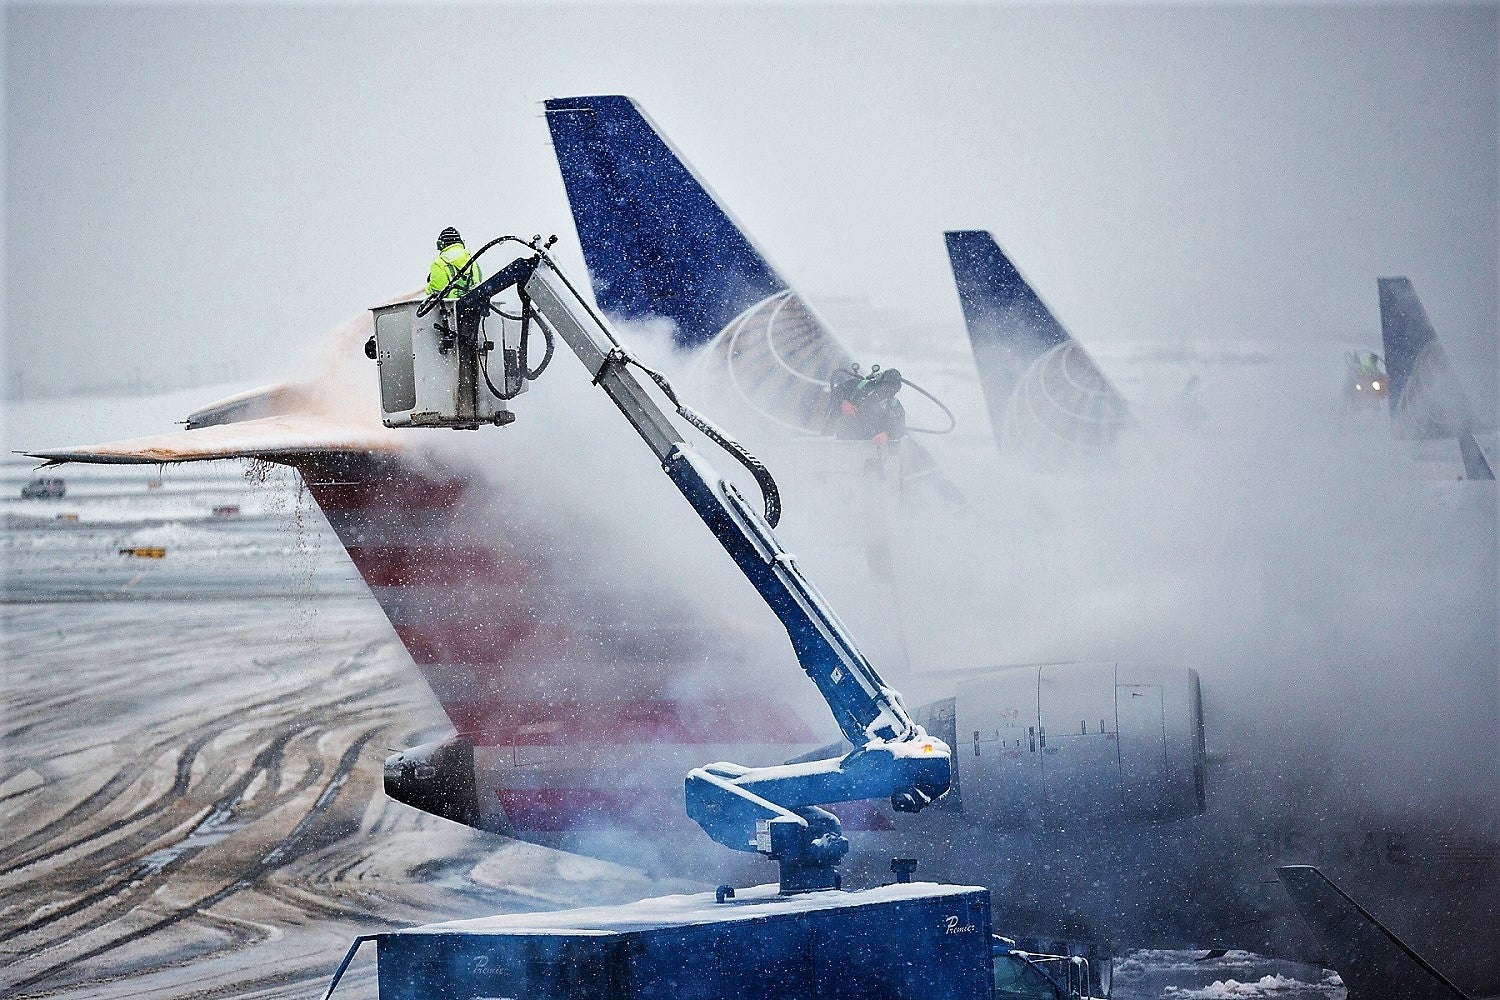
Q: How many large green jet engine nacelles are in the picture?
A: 0